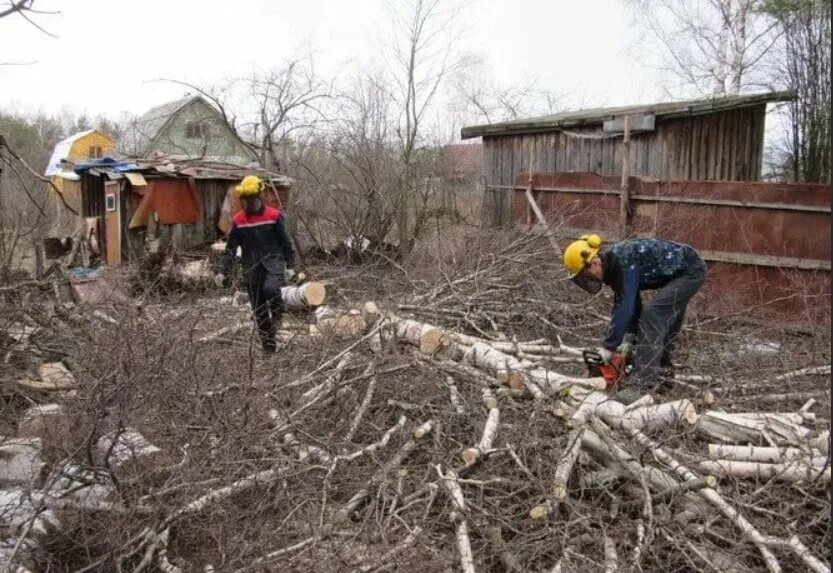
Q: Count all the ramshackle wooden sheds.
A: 2